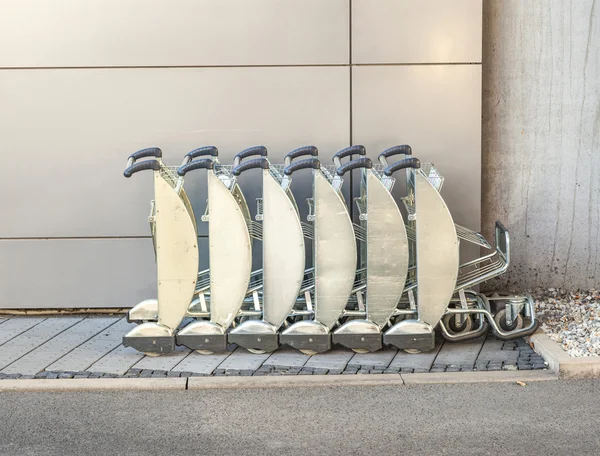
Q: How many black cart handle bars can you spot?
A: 12